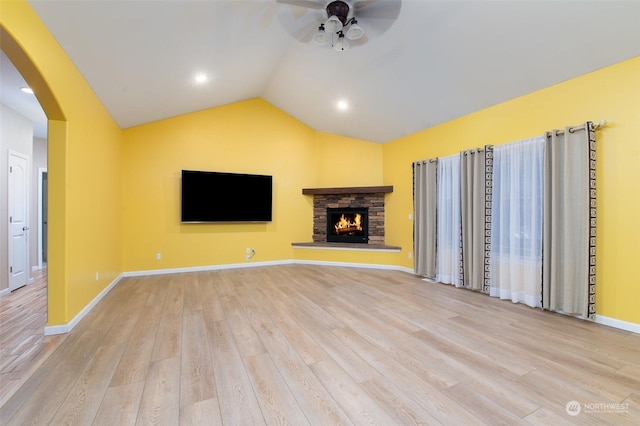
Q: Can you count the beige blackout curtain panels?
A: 3